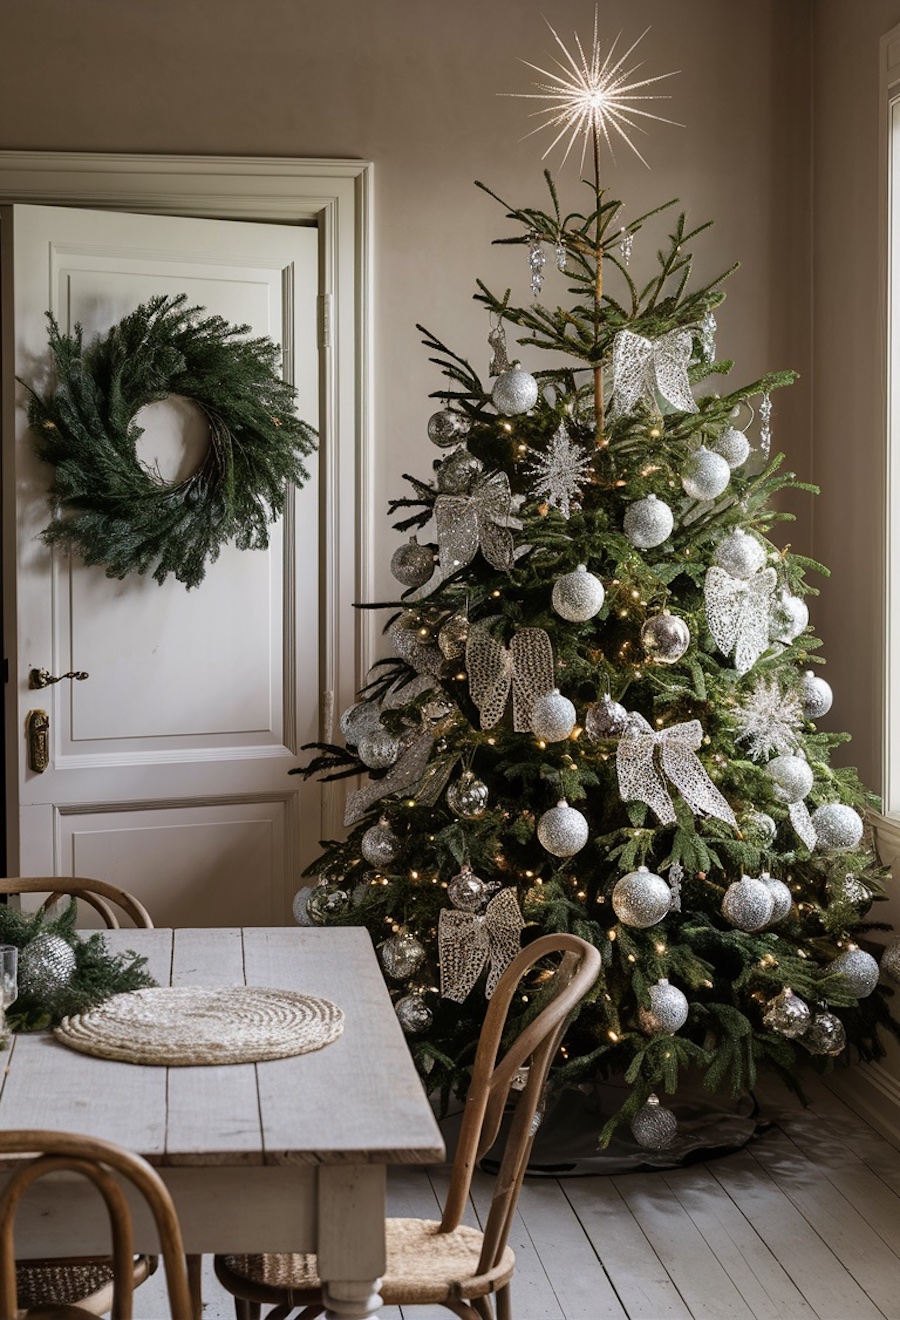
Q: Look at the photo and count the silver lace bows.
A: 6